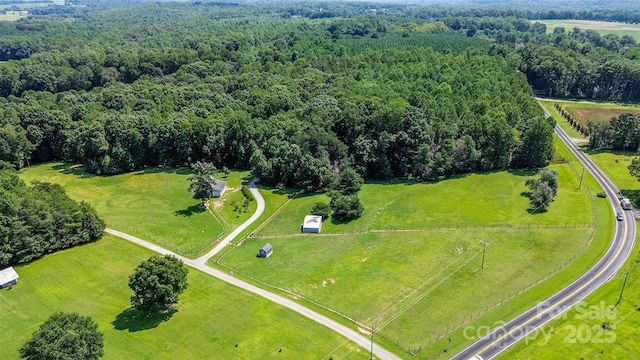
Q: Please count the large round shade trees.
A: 2